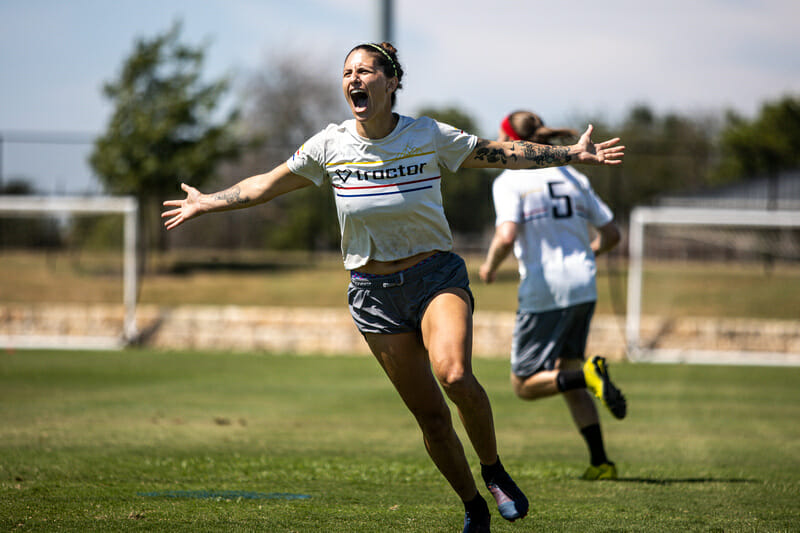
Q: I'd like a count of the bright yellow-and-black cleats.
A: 2